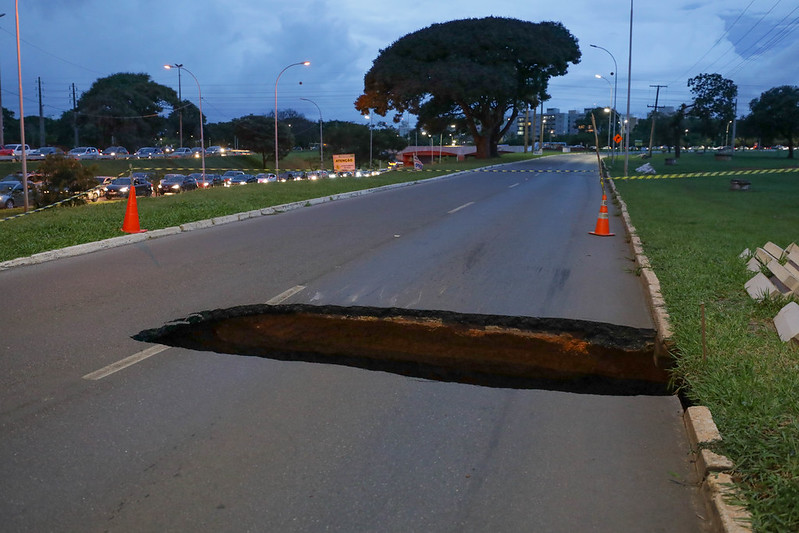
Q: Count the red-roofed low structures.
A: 1